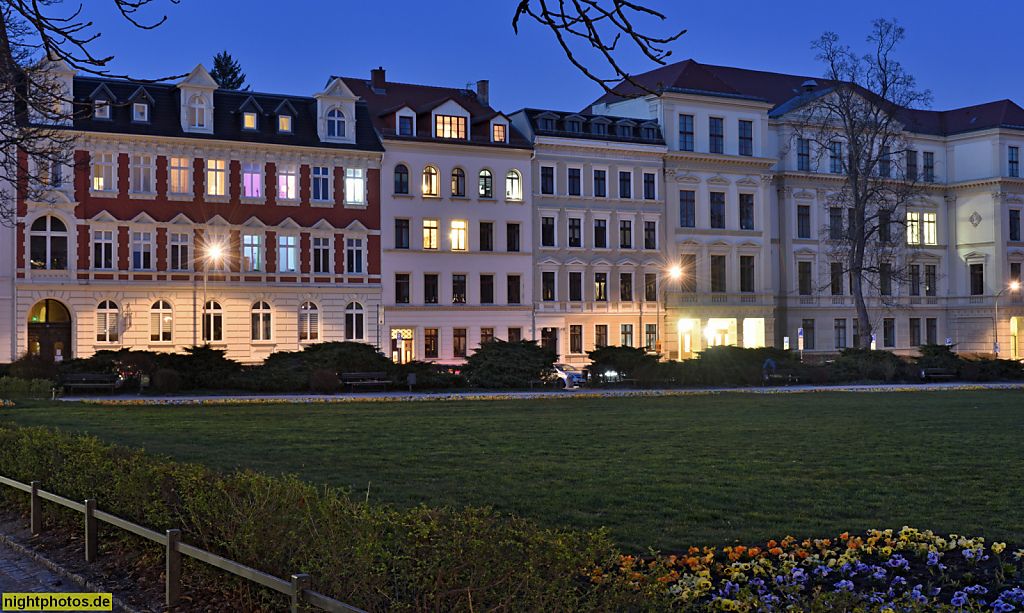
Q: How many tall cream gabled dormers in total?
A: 3